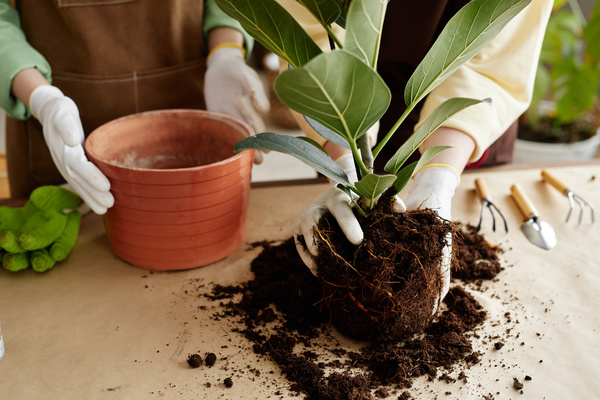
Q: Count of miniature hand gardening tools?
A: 3